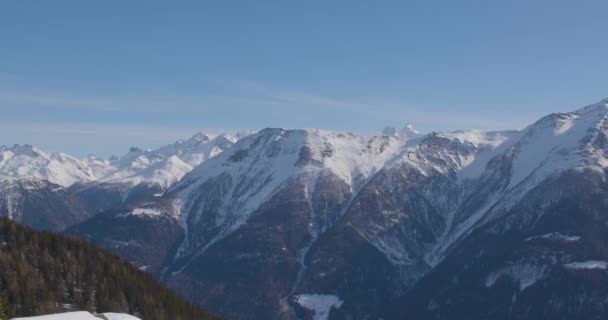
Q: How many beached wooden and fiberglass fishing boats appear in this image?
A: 0